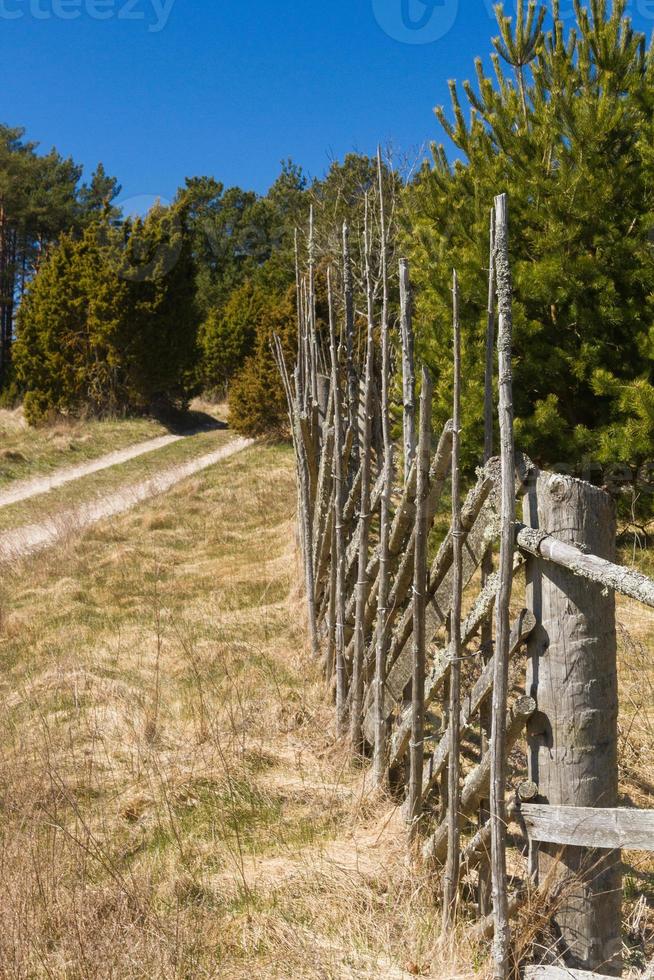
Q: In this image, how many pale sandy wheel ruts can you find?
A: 2